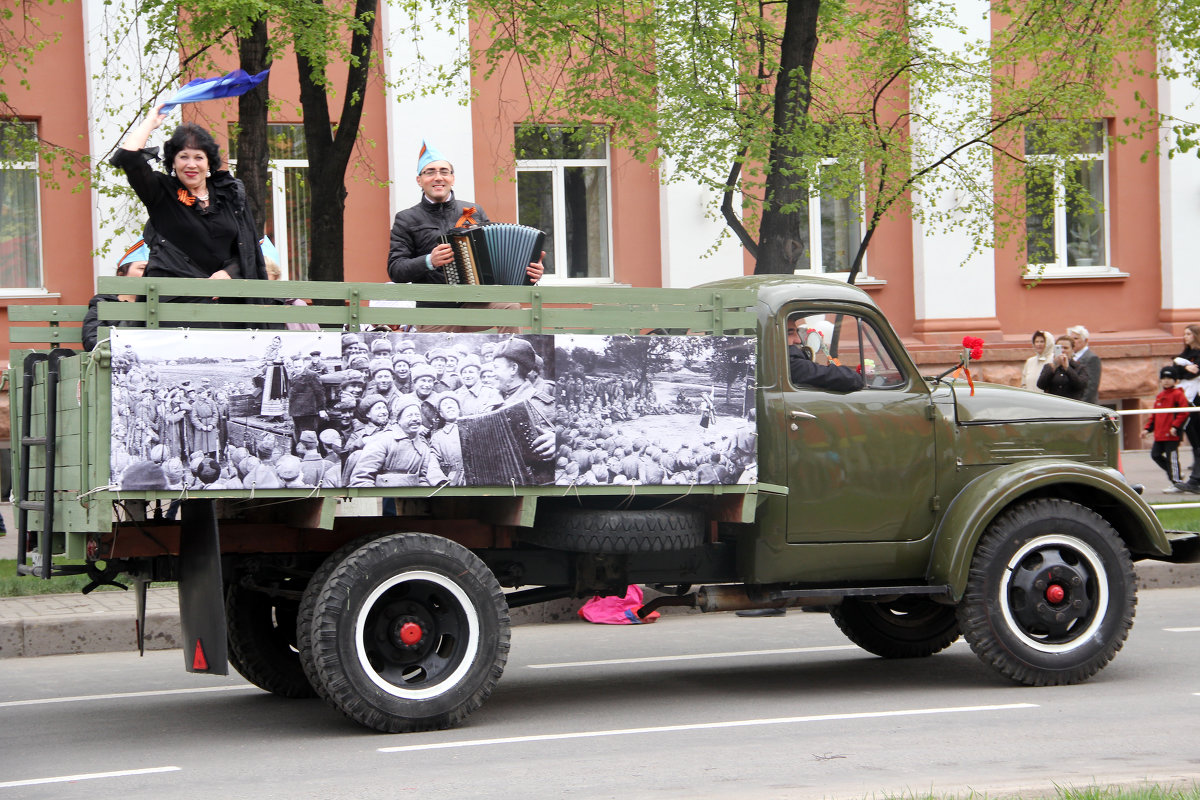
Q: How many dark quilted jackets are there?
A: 1